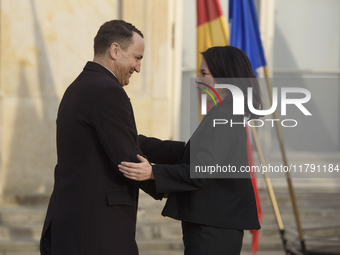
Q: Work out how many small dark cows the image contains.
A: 0